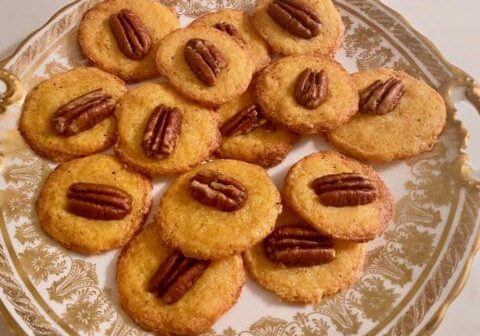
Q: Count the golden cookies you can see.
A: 14